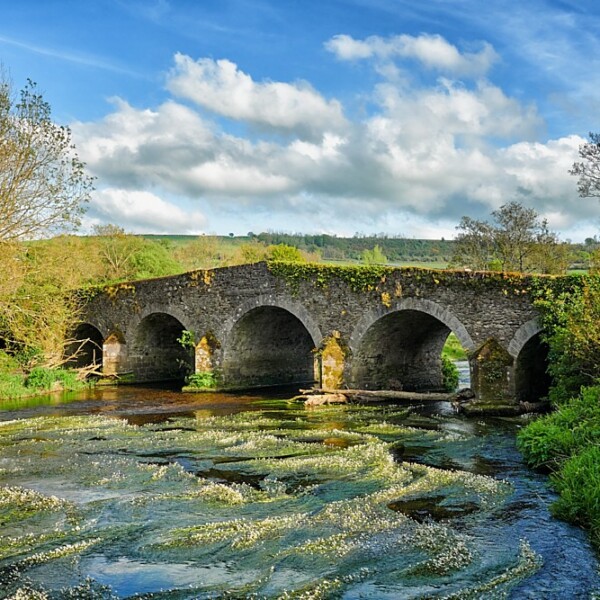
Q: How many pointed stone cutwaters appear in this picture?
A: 4